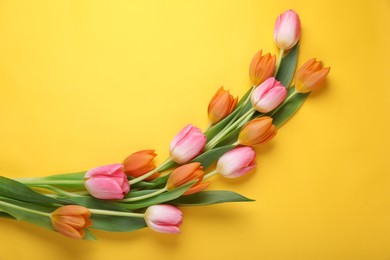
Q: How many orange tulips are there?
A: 7